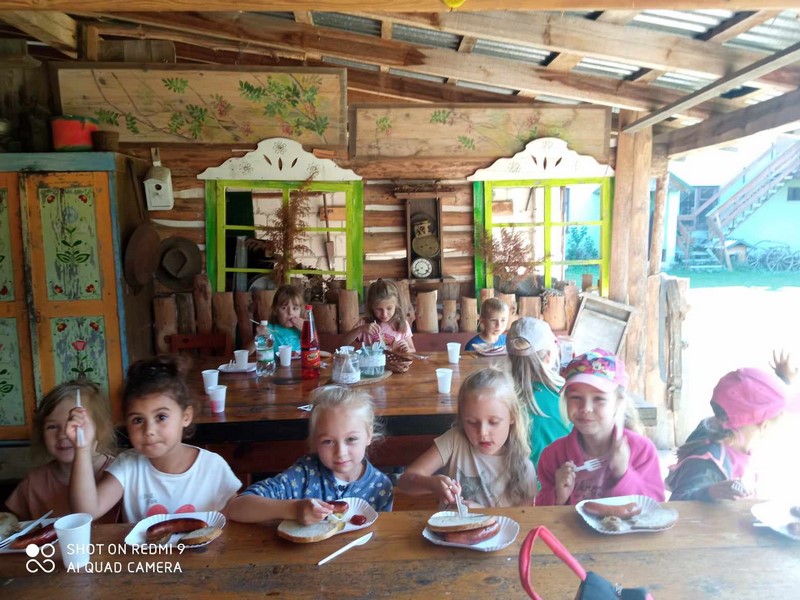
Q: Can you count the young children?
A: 10